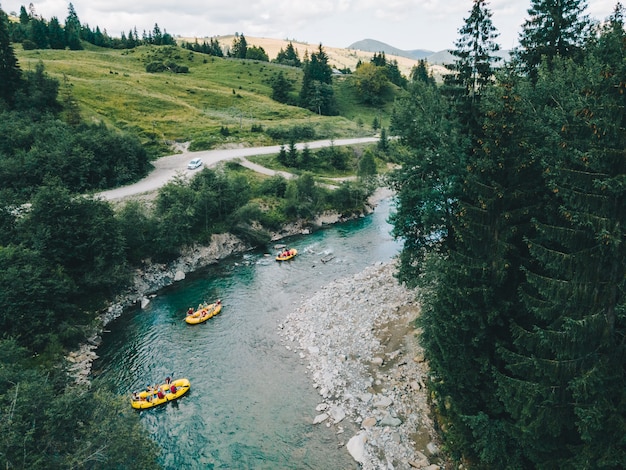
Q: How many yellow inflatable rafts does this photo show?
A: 3